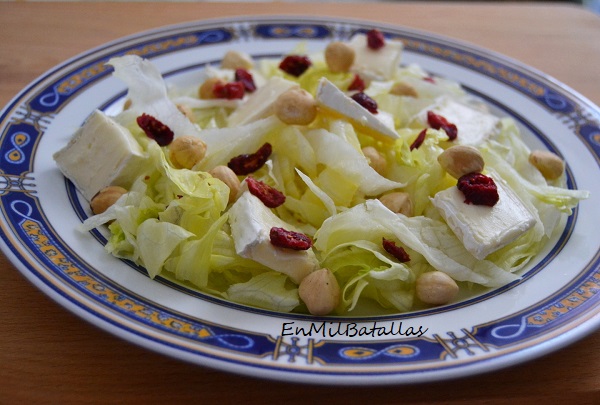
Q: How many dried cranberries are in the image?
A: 15